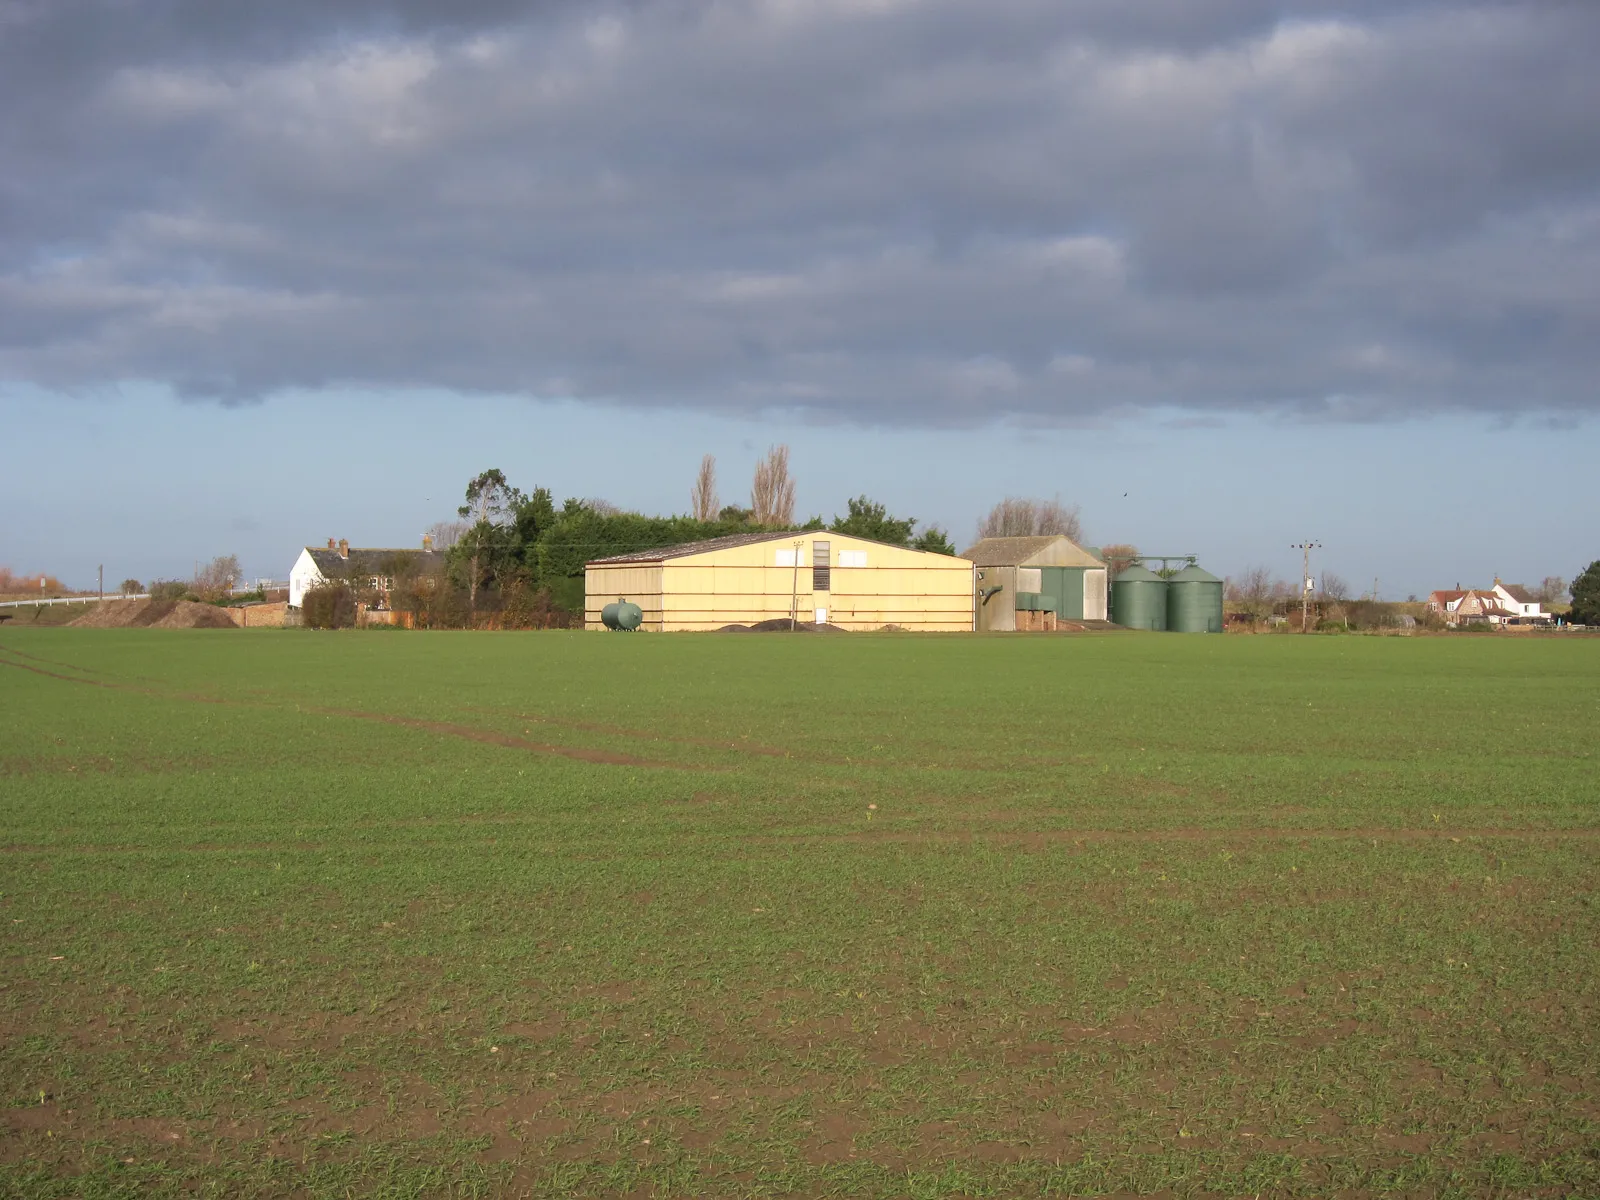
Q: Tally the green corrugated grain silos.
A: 2